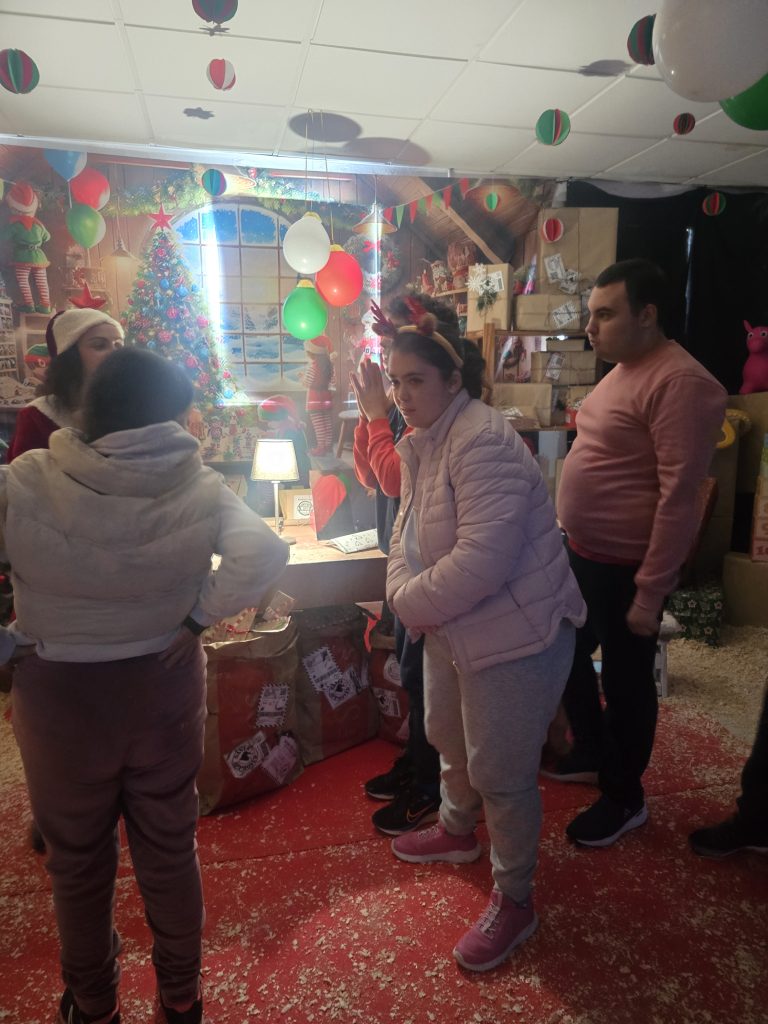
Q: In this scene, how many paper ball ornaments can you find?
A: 10